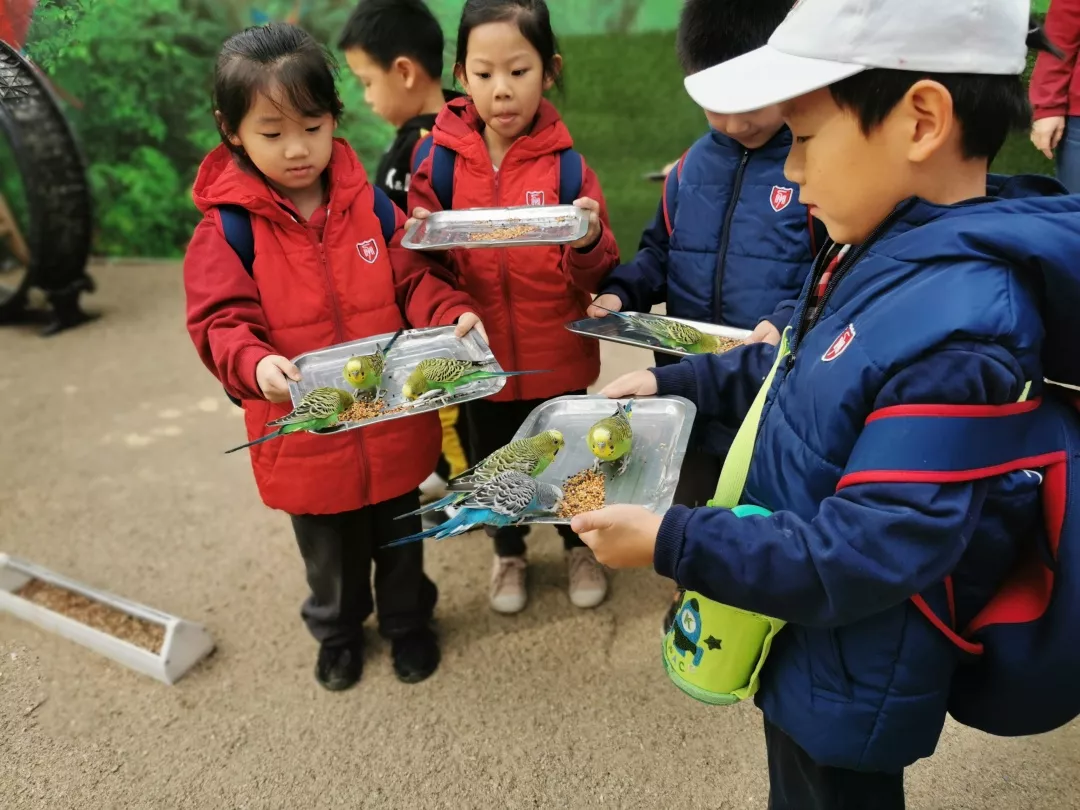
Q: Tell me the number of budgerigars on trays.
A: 7